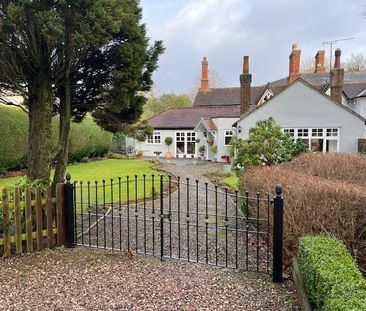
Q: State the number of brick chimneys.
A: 5